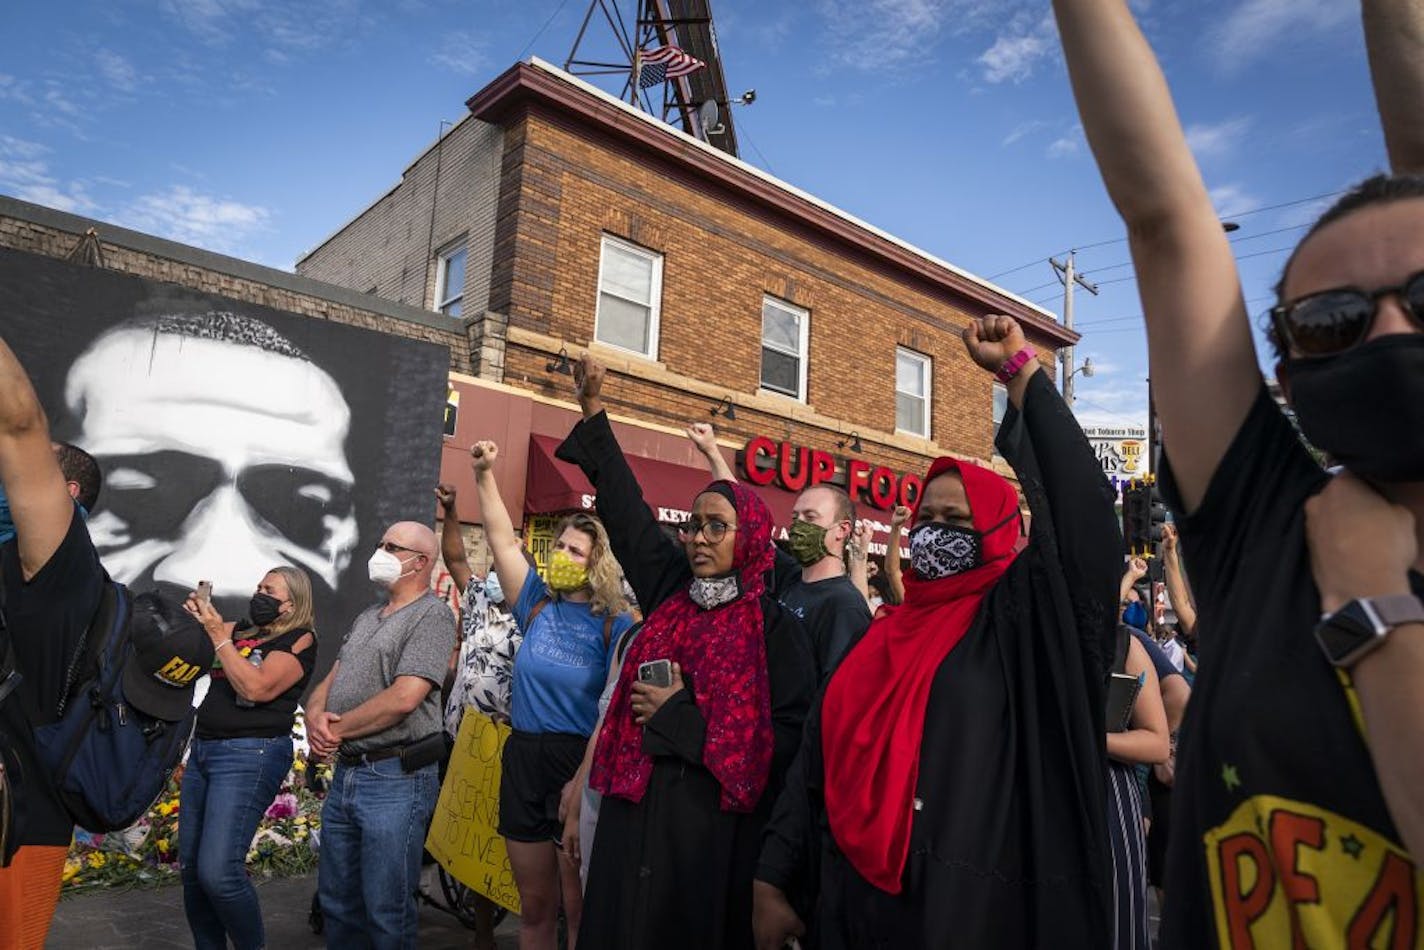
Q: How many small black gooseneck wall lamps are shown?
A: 3